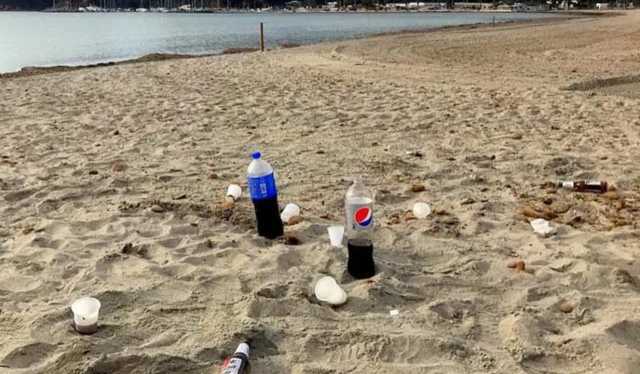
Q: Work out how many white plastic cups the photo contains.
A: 6